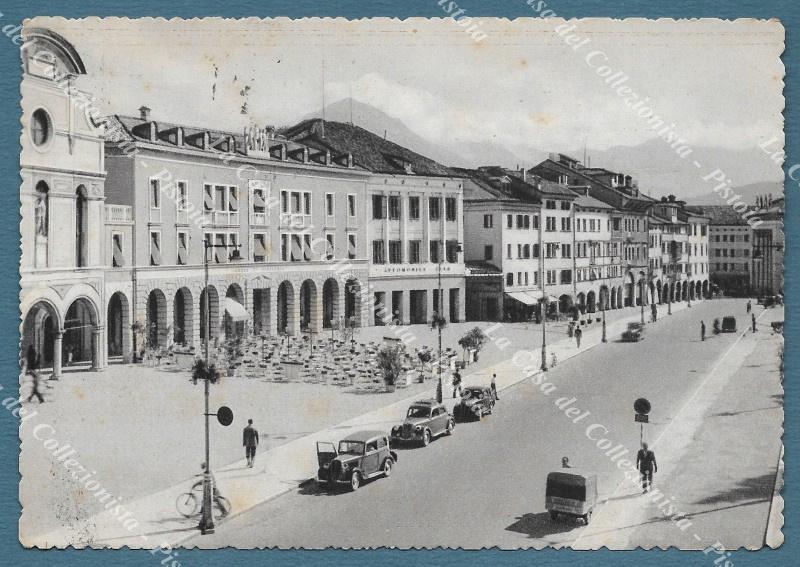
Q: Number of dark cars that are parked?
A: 3